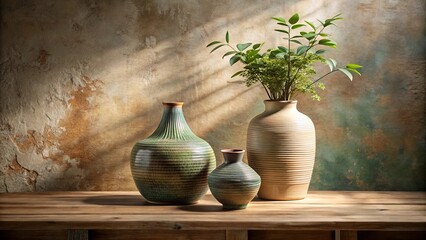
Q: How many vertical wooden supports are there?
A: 3